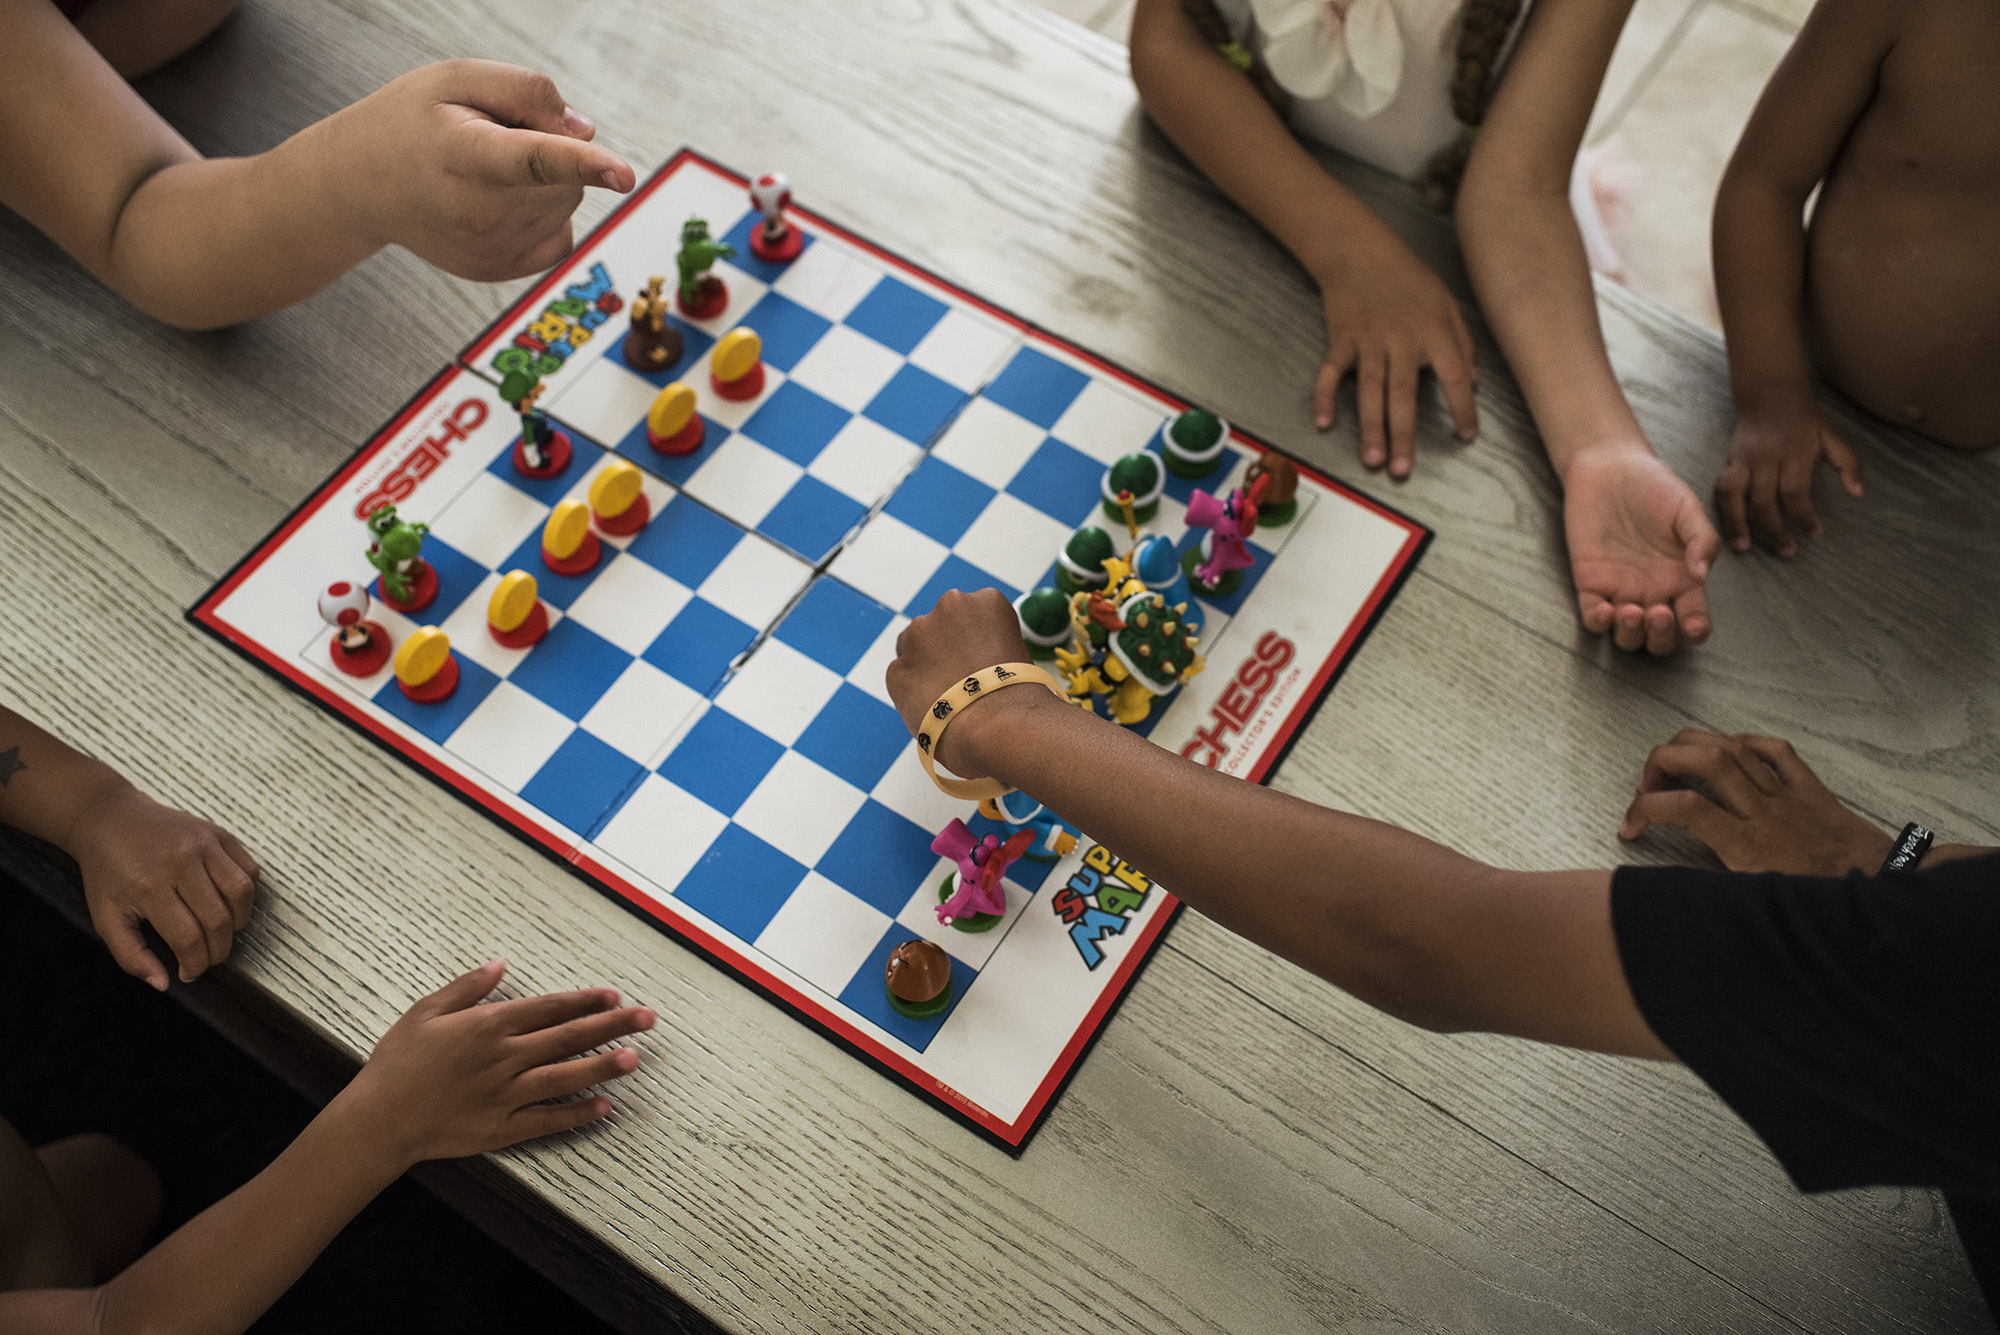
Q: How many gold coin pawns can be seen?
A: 6